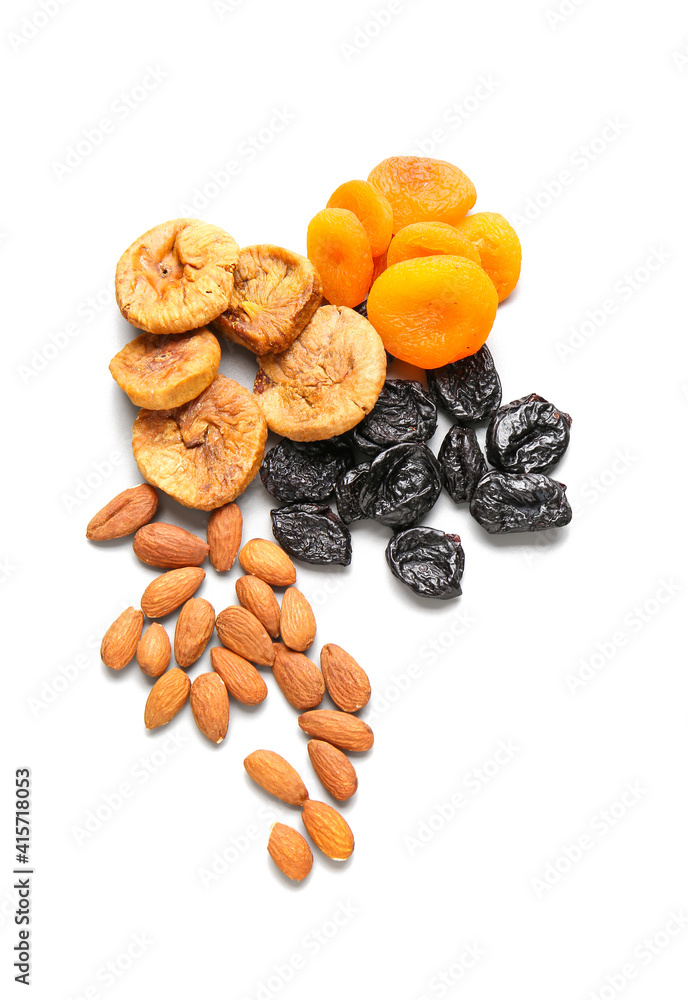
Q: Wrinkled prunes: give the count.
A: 10